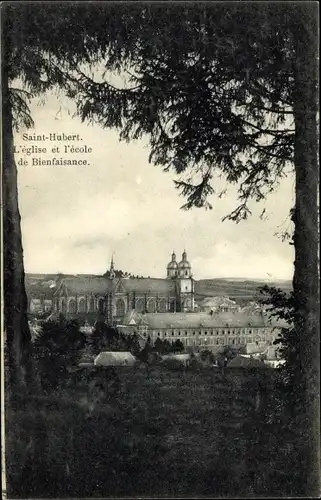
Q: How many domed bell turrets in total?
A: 2